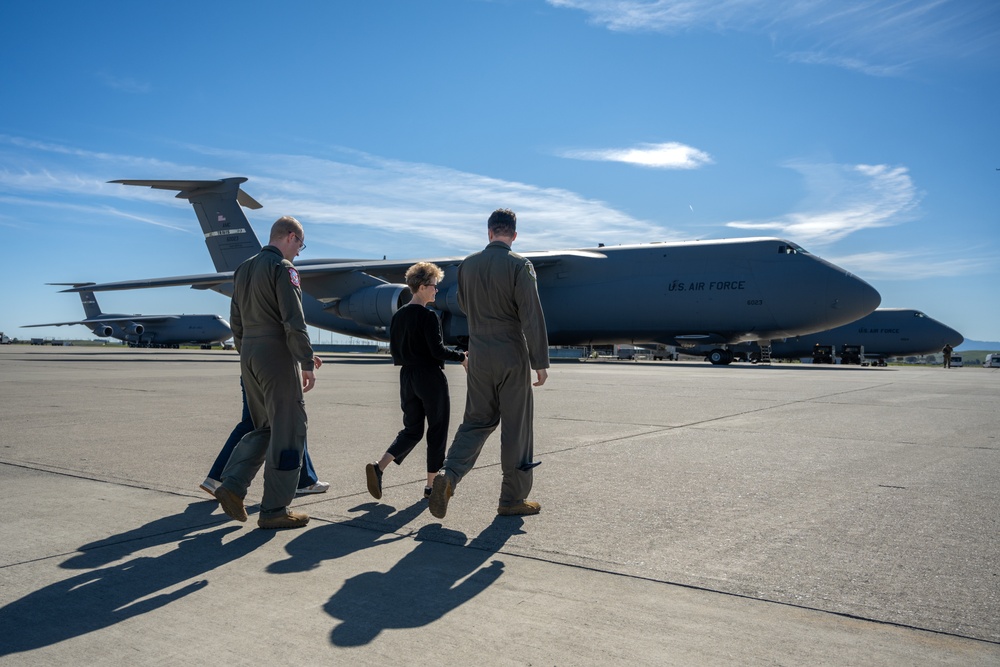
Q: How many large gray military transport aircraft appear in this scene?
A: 3